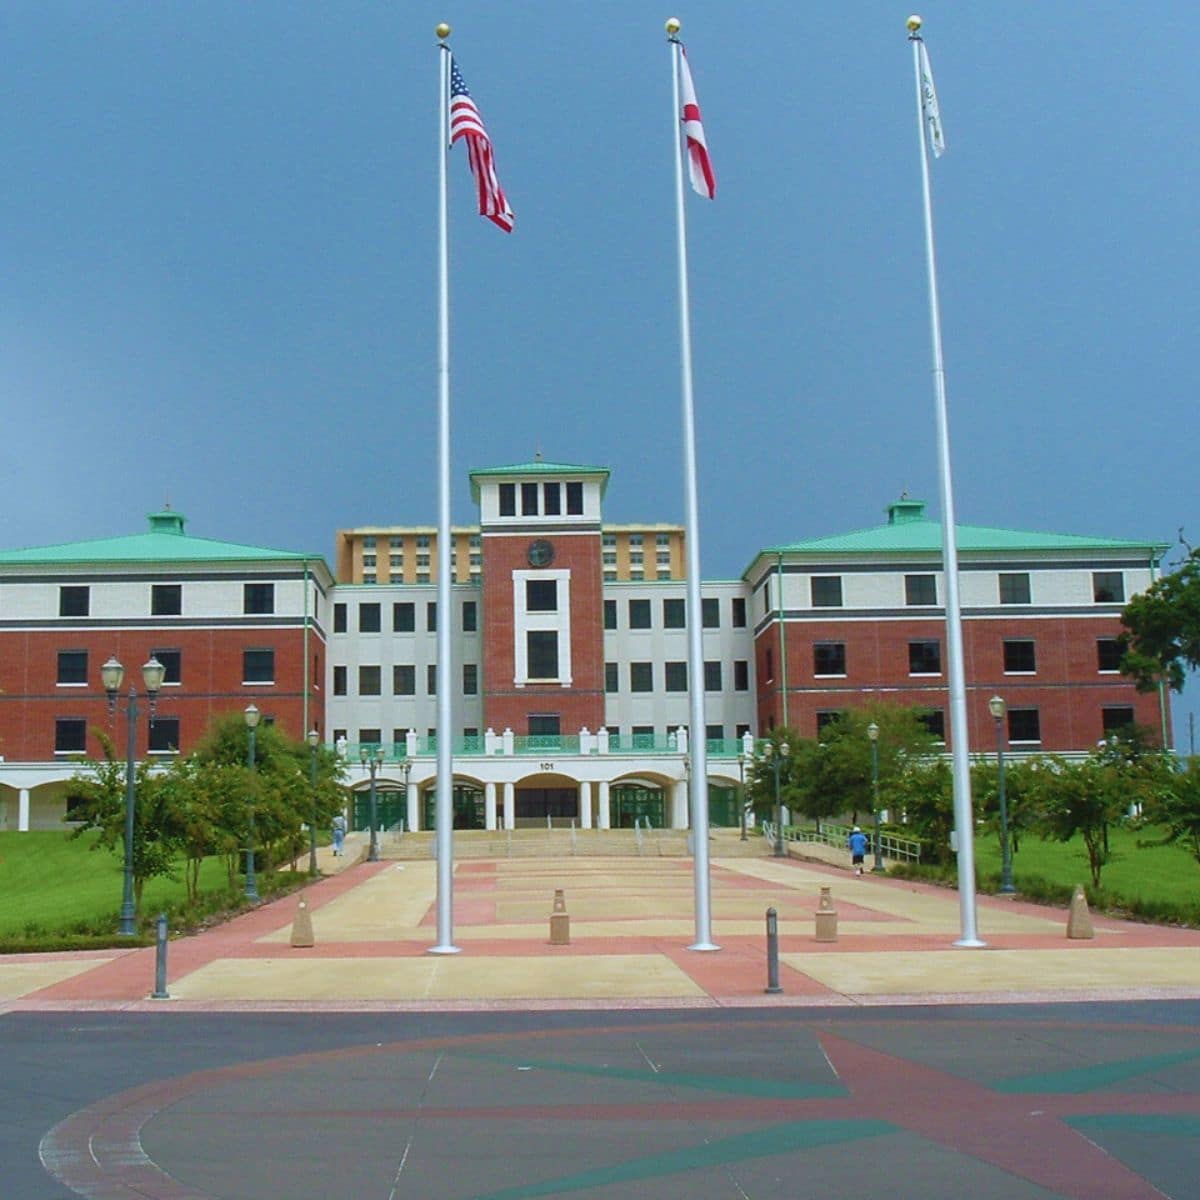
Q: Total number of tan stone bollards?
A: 4